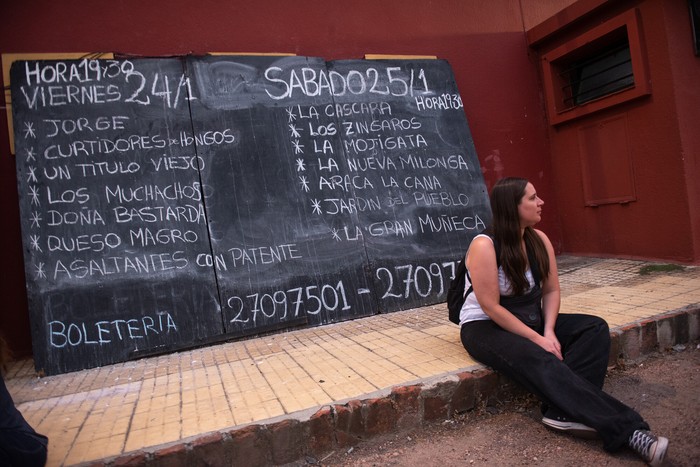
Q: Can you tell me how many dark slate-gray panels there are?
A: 3